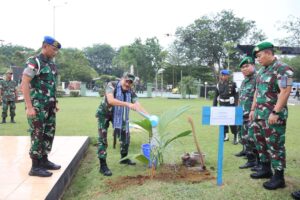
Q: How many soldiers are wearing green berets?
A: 2